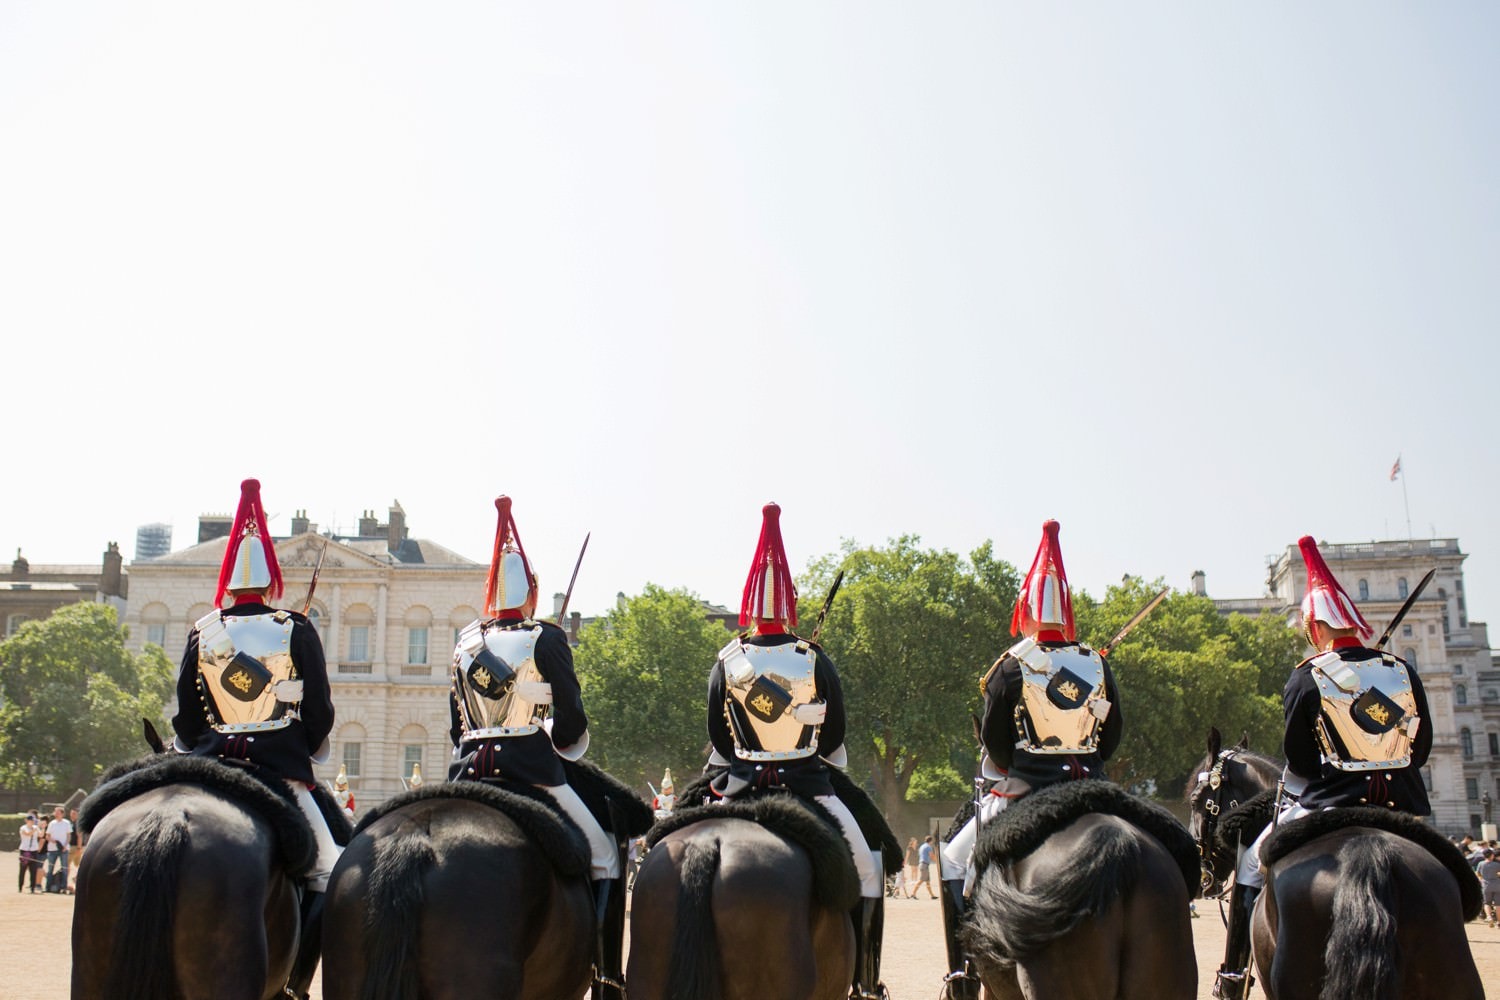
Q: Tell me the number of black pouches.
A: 5